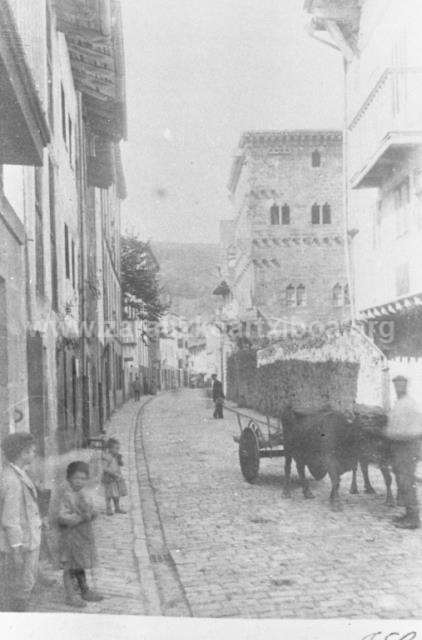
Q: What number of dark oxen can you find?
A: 2